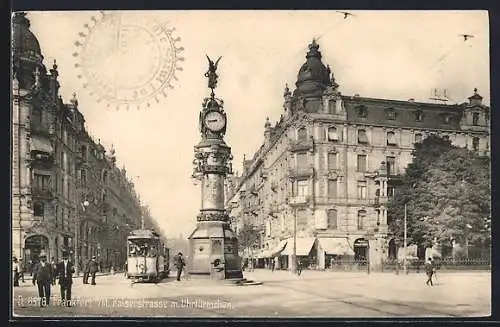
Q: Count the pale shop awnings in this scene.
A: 3